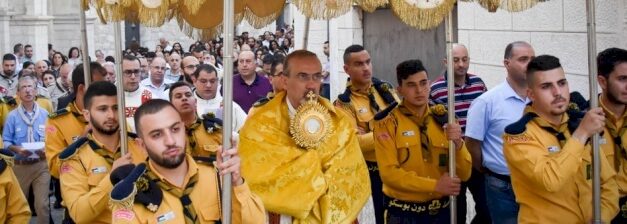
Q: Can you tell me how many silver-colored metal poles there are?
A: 6